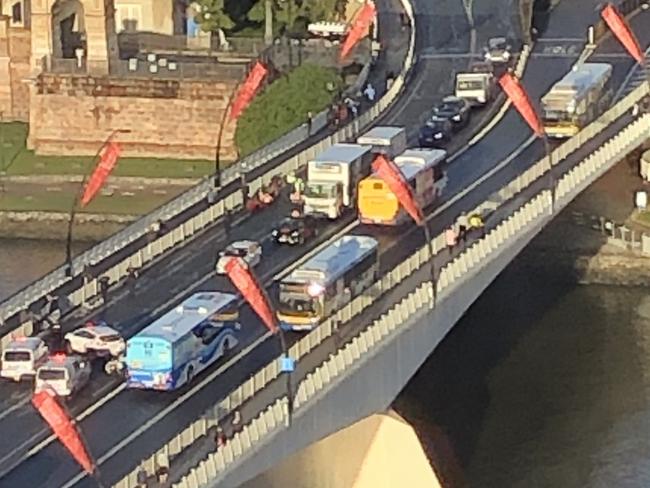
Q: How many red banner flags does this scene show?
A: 8